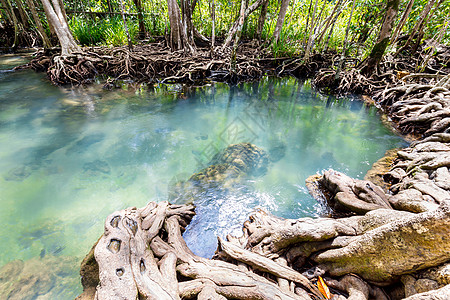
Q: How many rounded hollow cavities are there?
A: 5